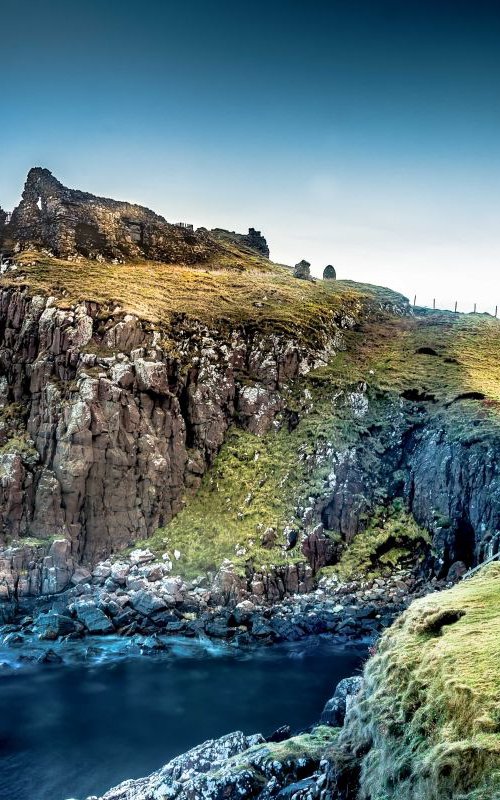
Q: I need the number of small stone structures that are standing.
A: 2